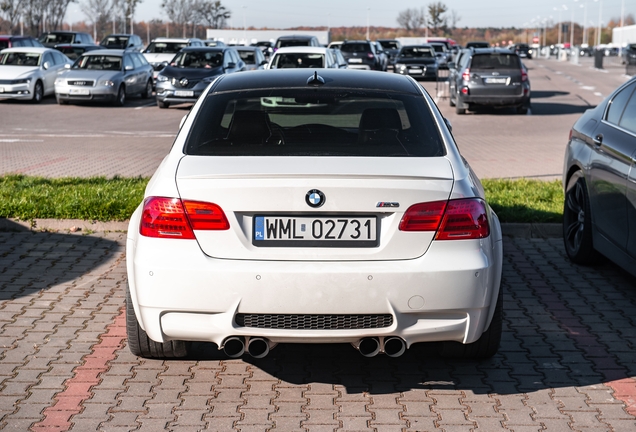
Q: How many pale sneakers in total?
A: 0